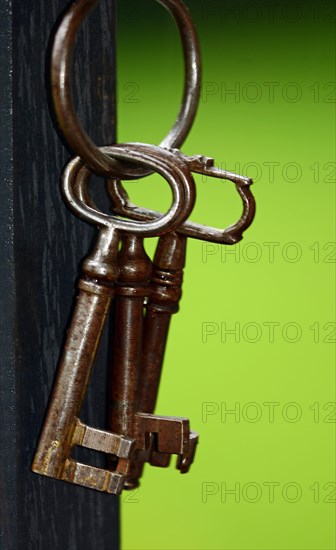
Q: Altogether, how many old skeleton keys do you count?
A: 3